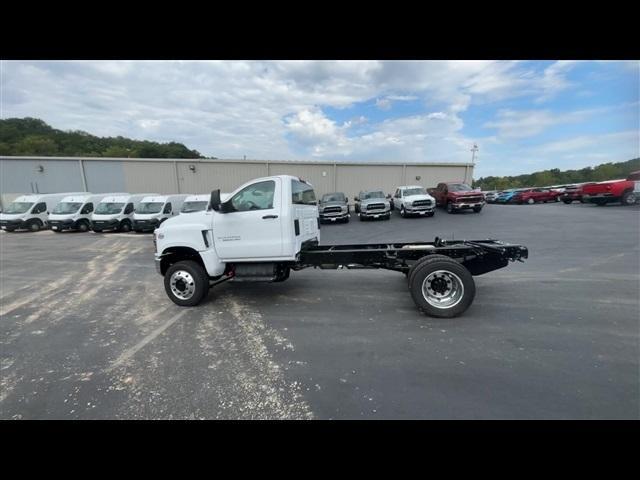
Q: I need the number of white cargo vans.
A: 5